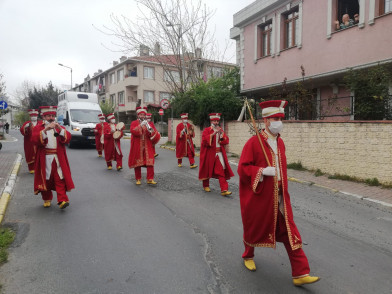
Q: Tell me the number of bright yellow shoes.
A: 15